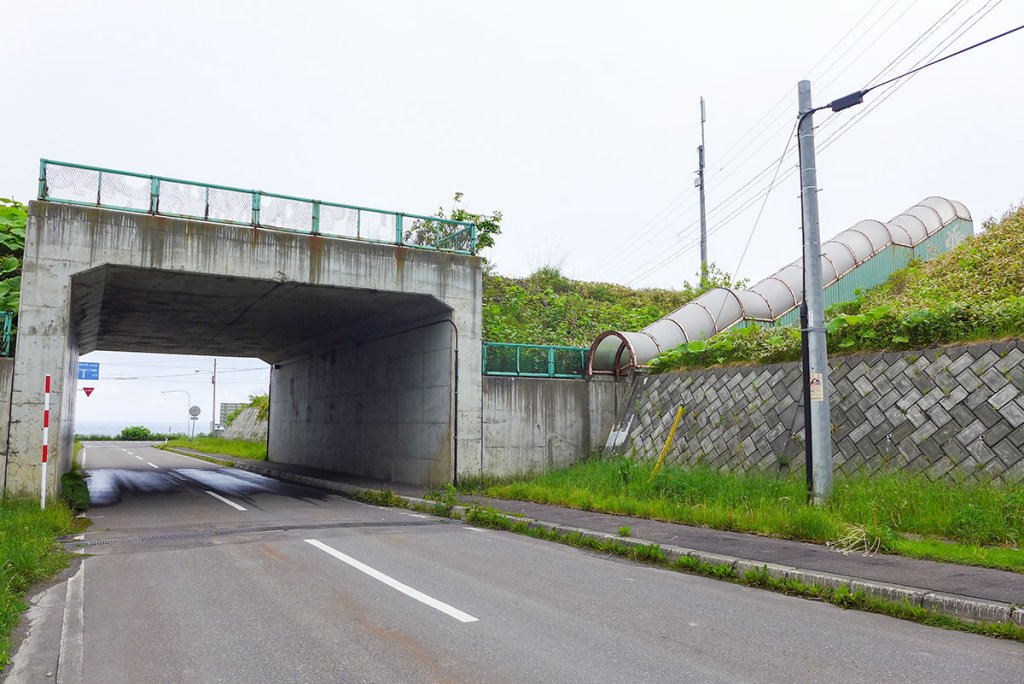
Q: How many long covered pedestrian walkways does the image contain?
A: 1